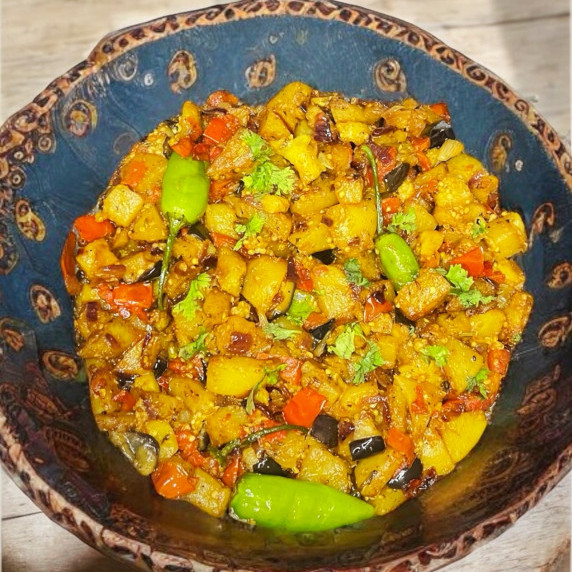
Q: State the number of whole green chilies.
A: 3